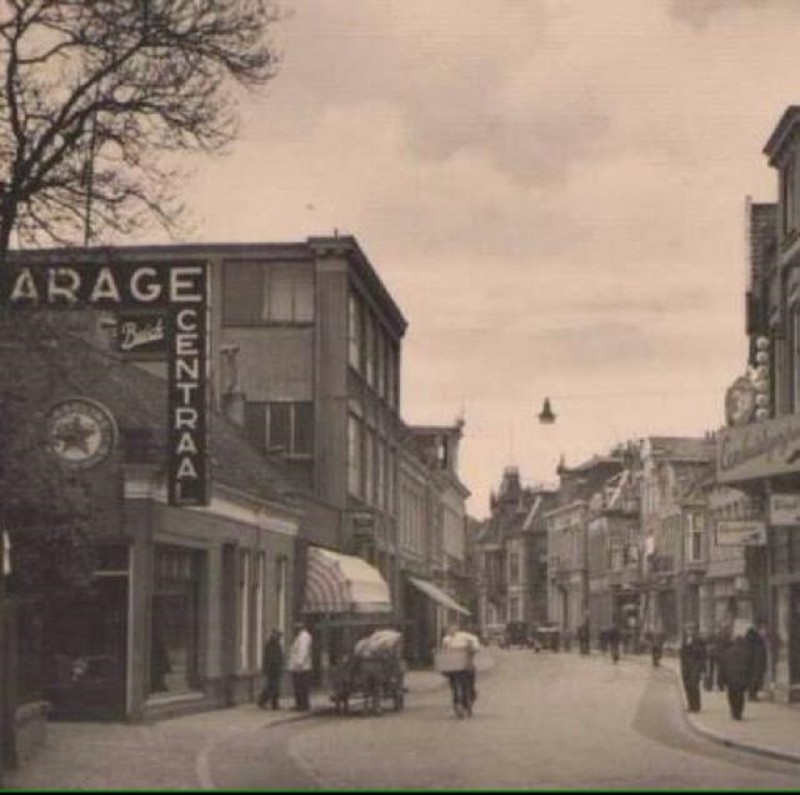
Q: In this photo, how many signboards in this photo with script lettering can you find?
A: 2